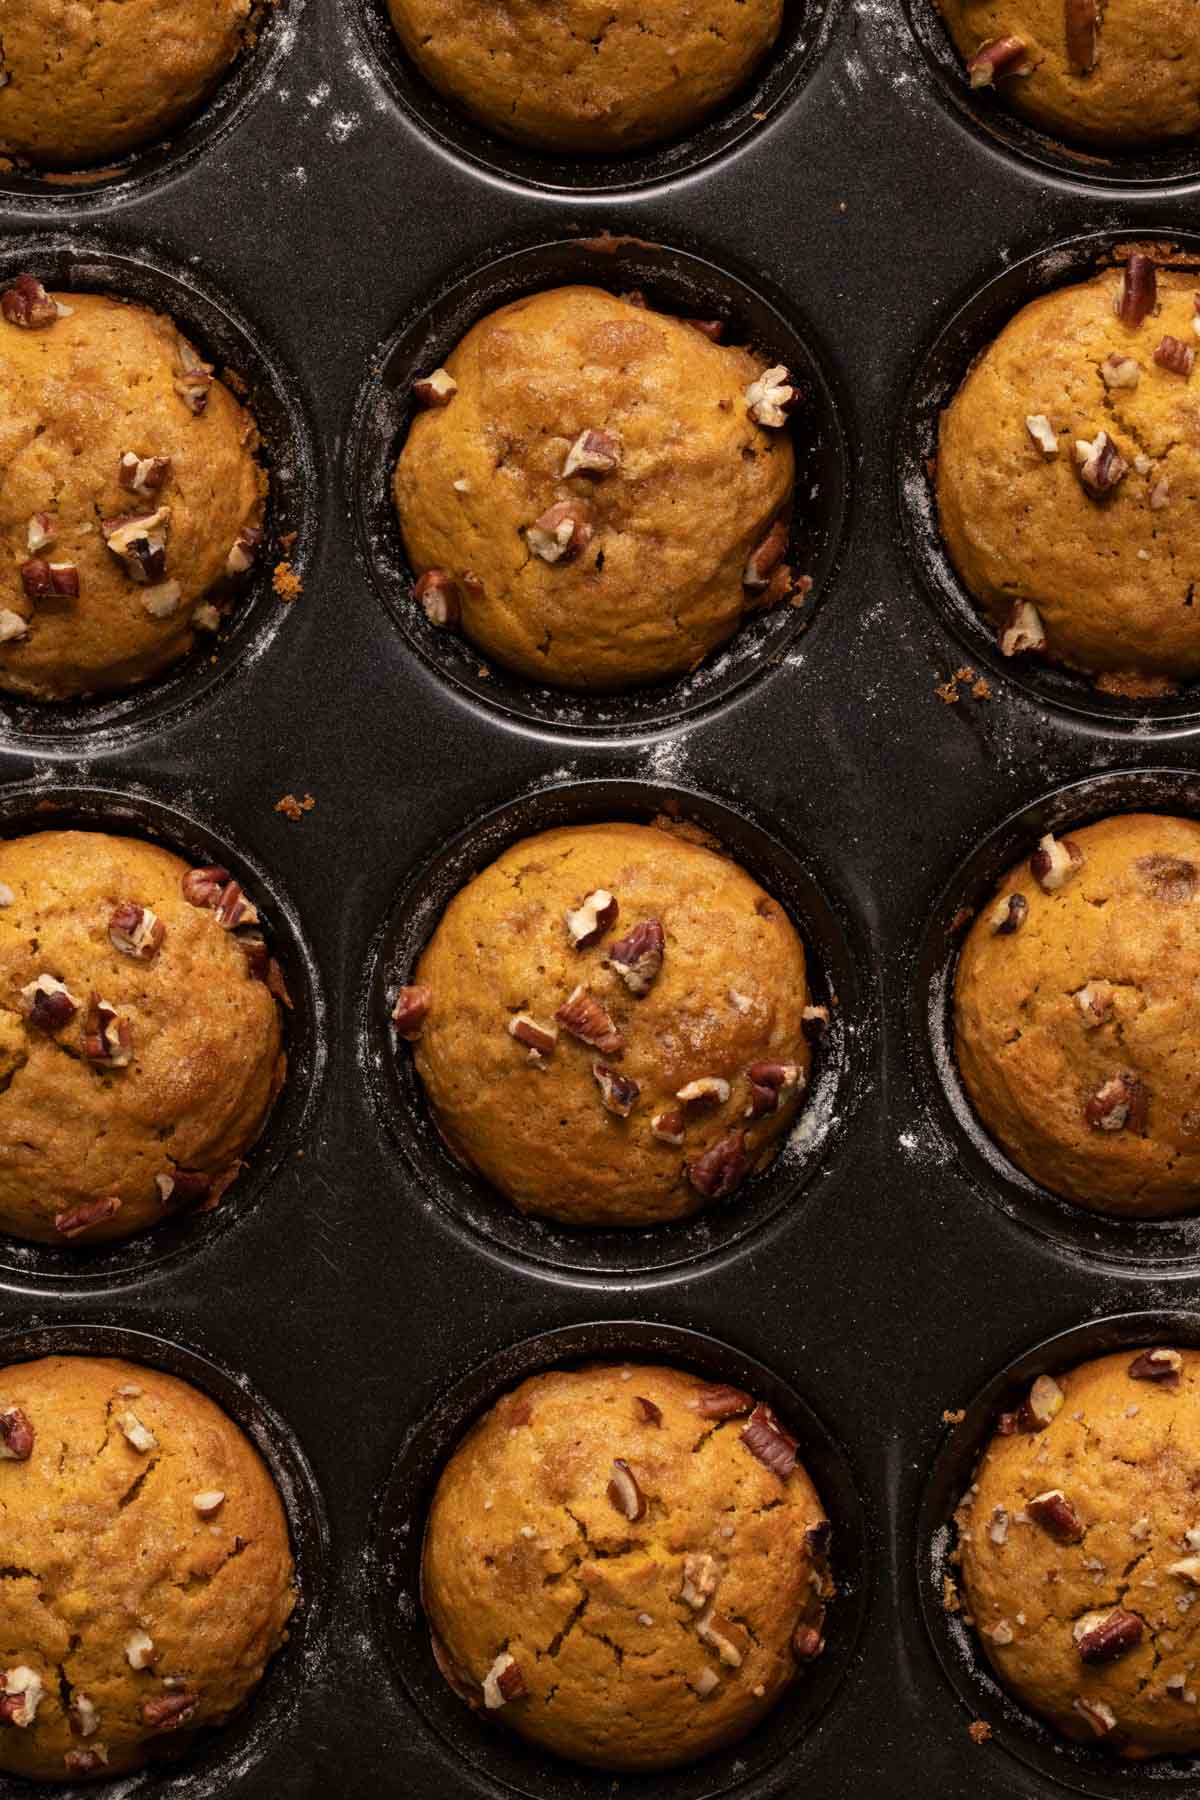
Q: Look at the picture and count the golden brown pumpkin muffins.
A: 12